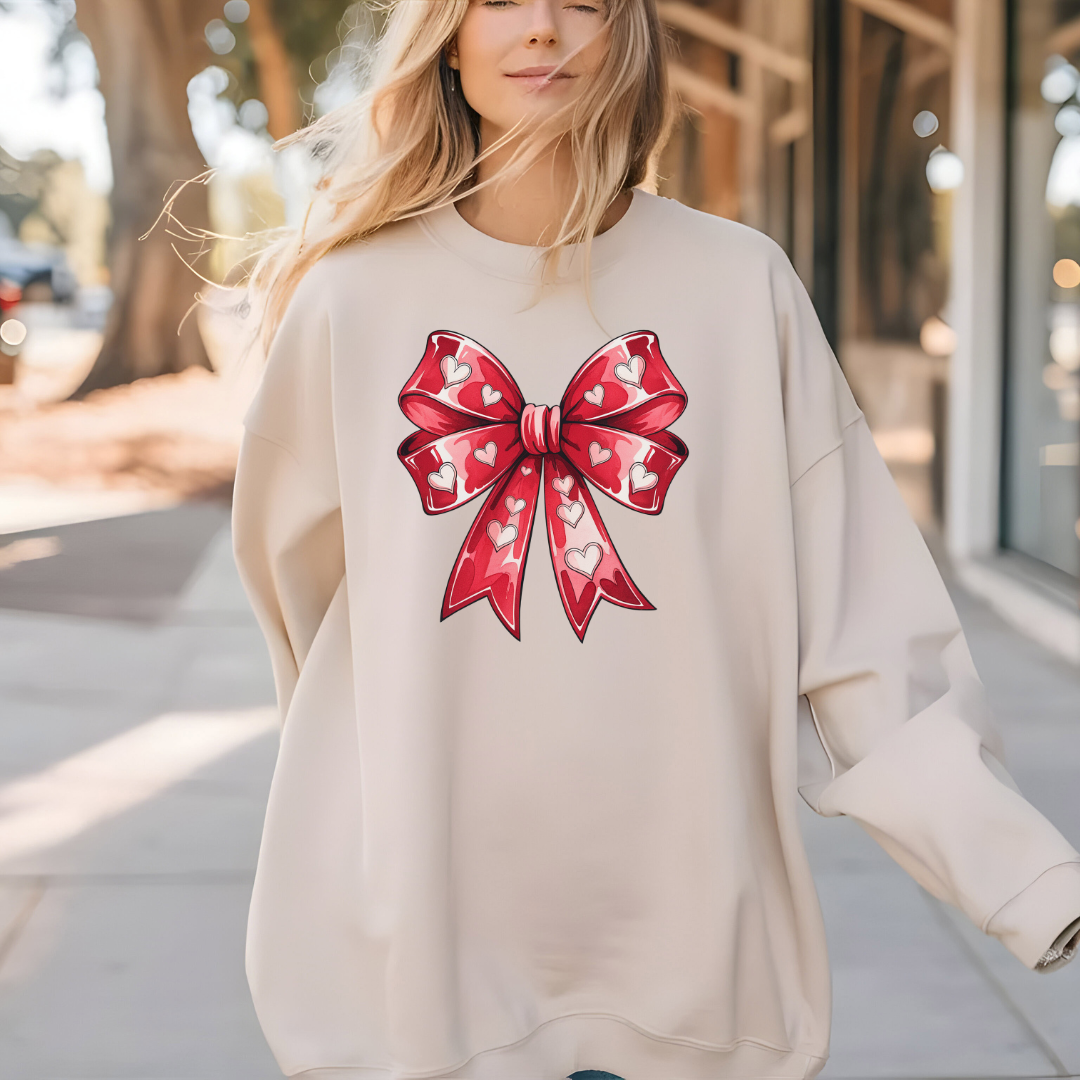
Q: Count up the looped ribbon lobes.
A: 4